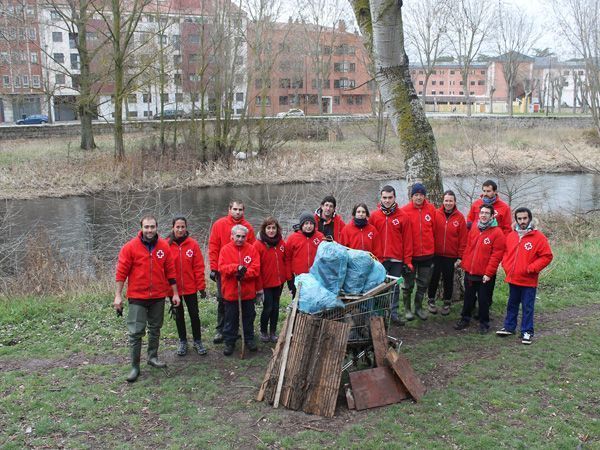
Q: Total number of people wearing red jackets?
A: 14